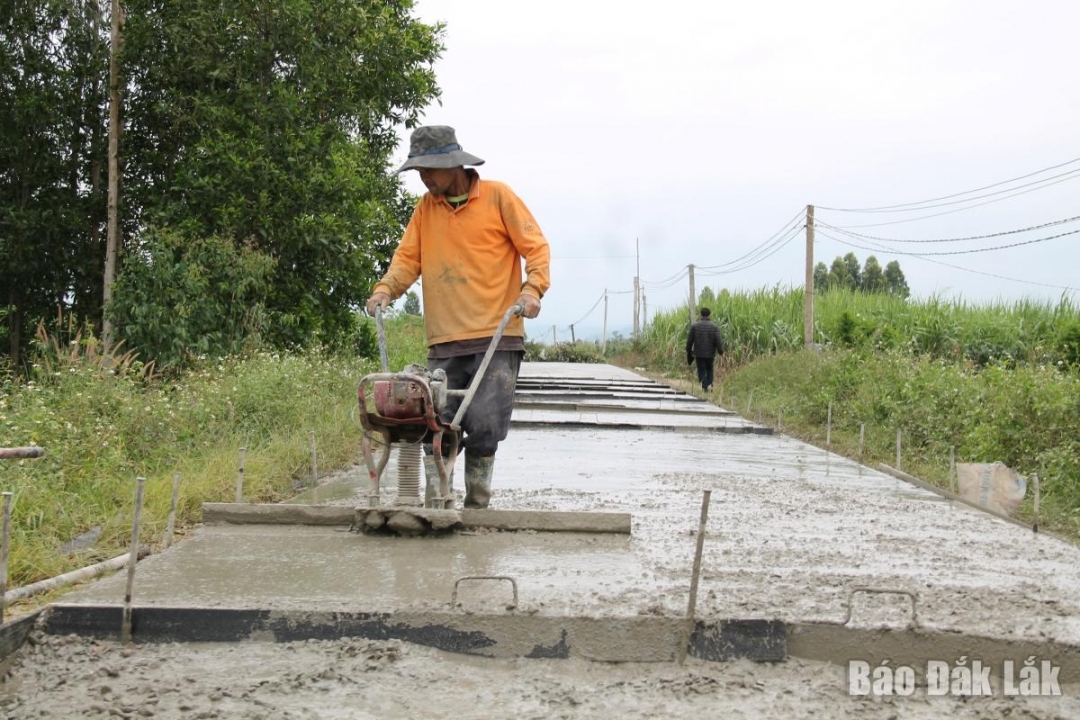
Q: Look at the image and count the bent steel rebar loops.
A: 2